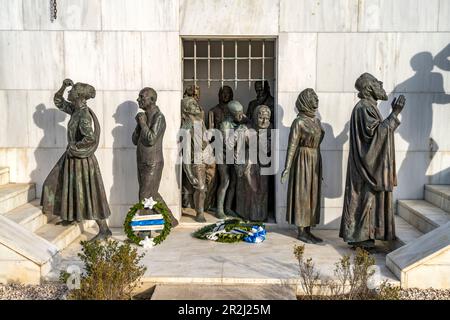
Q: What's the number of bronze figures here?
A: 10